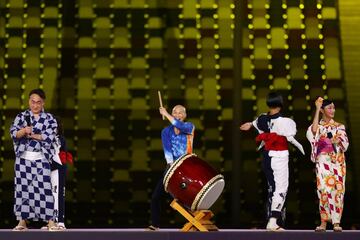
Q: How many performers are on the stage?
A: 5